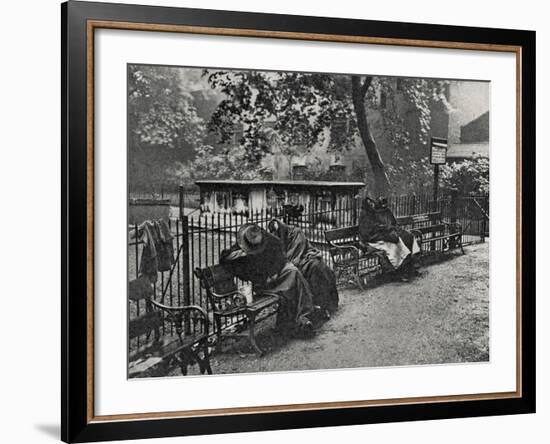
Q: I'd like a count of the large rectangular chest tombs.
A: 1